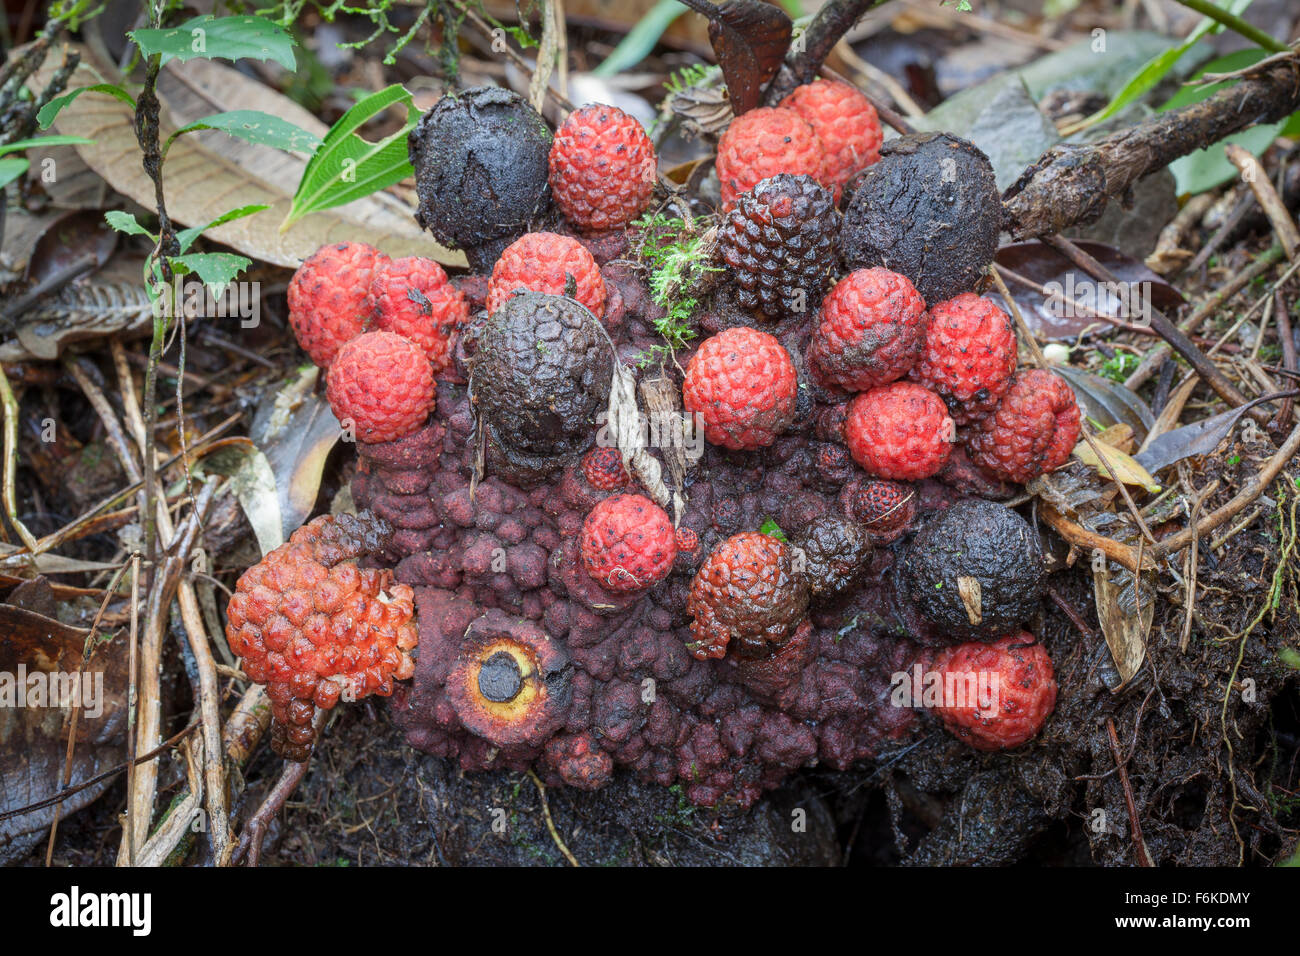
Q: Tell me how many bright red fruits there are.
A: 14